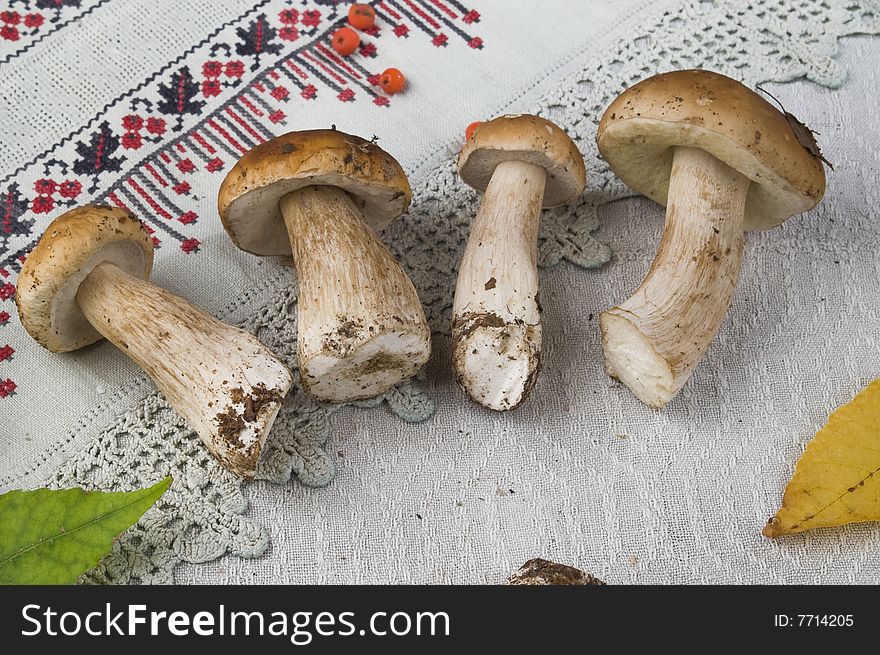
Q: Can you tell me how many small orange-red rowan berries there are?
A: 4